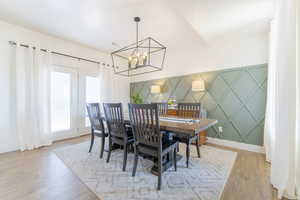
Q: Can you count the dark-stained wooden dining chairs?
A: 5